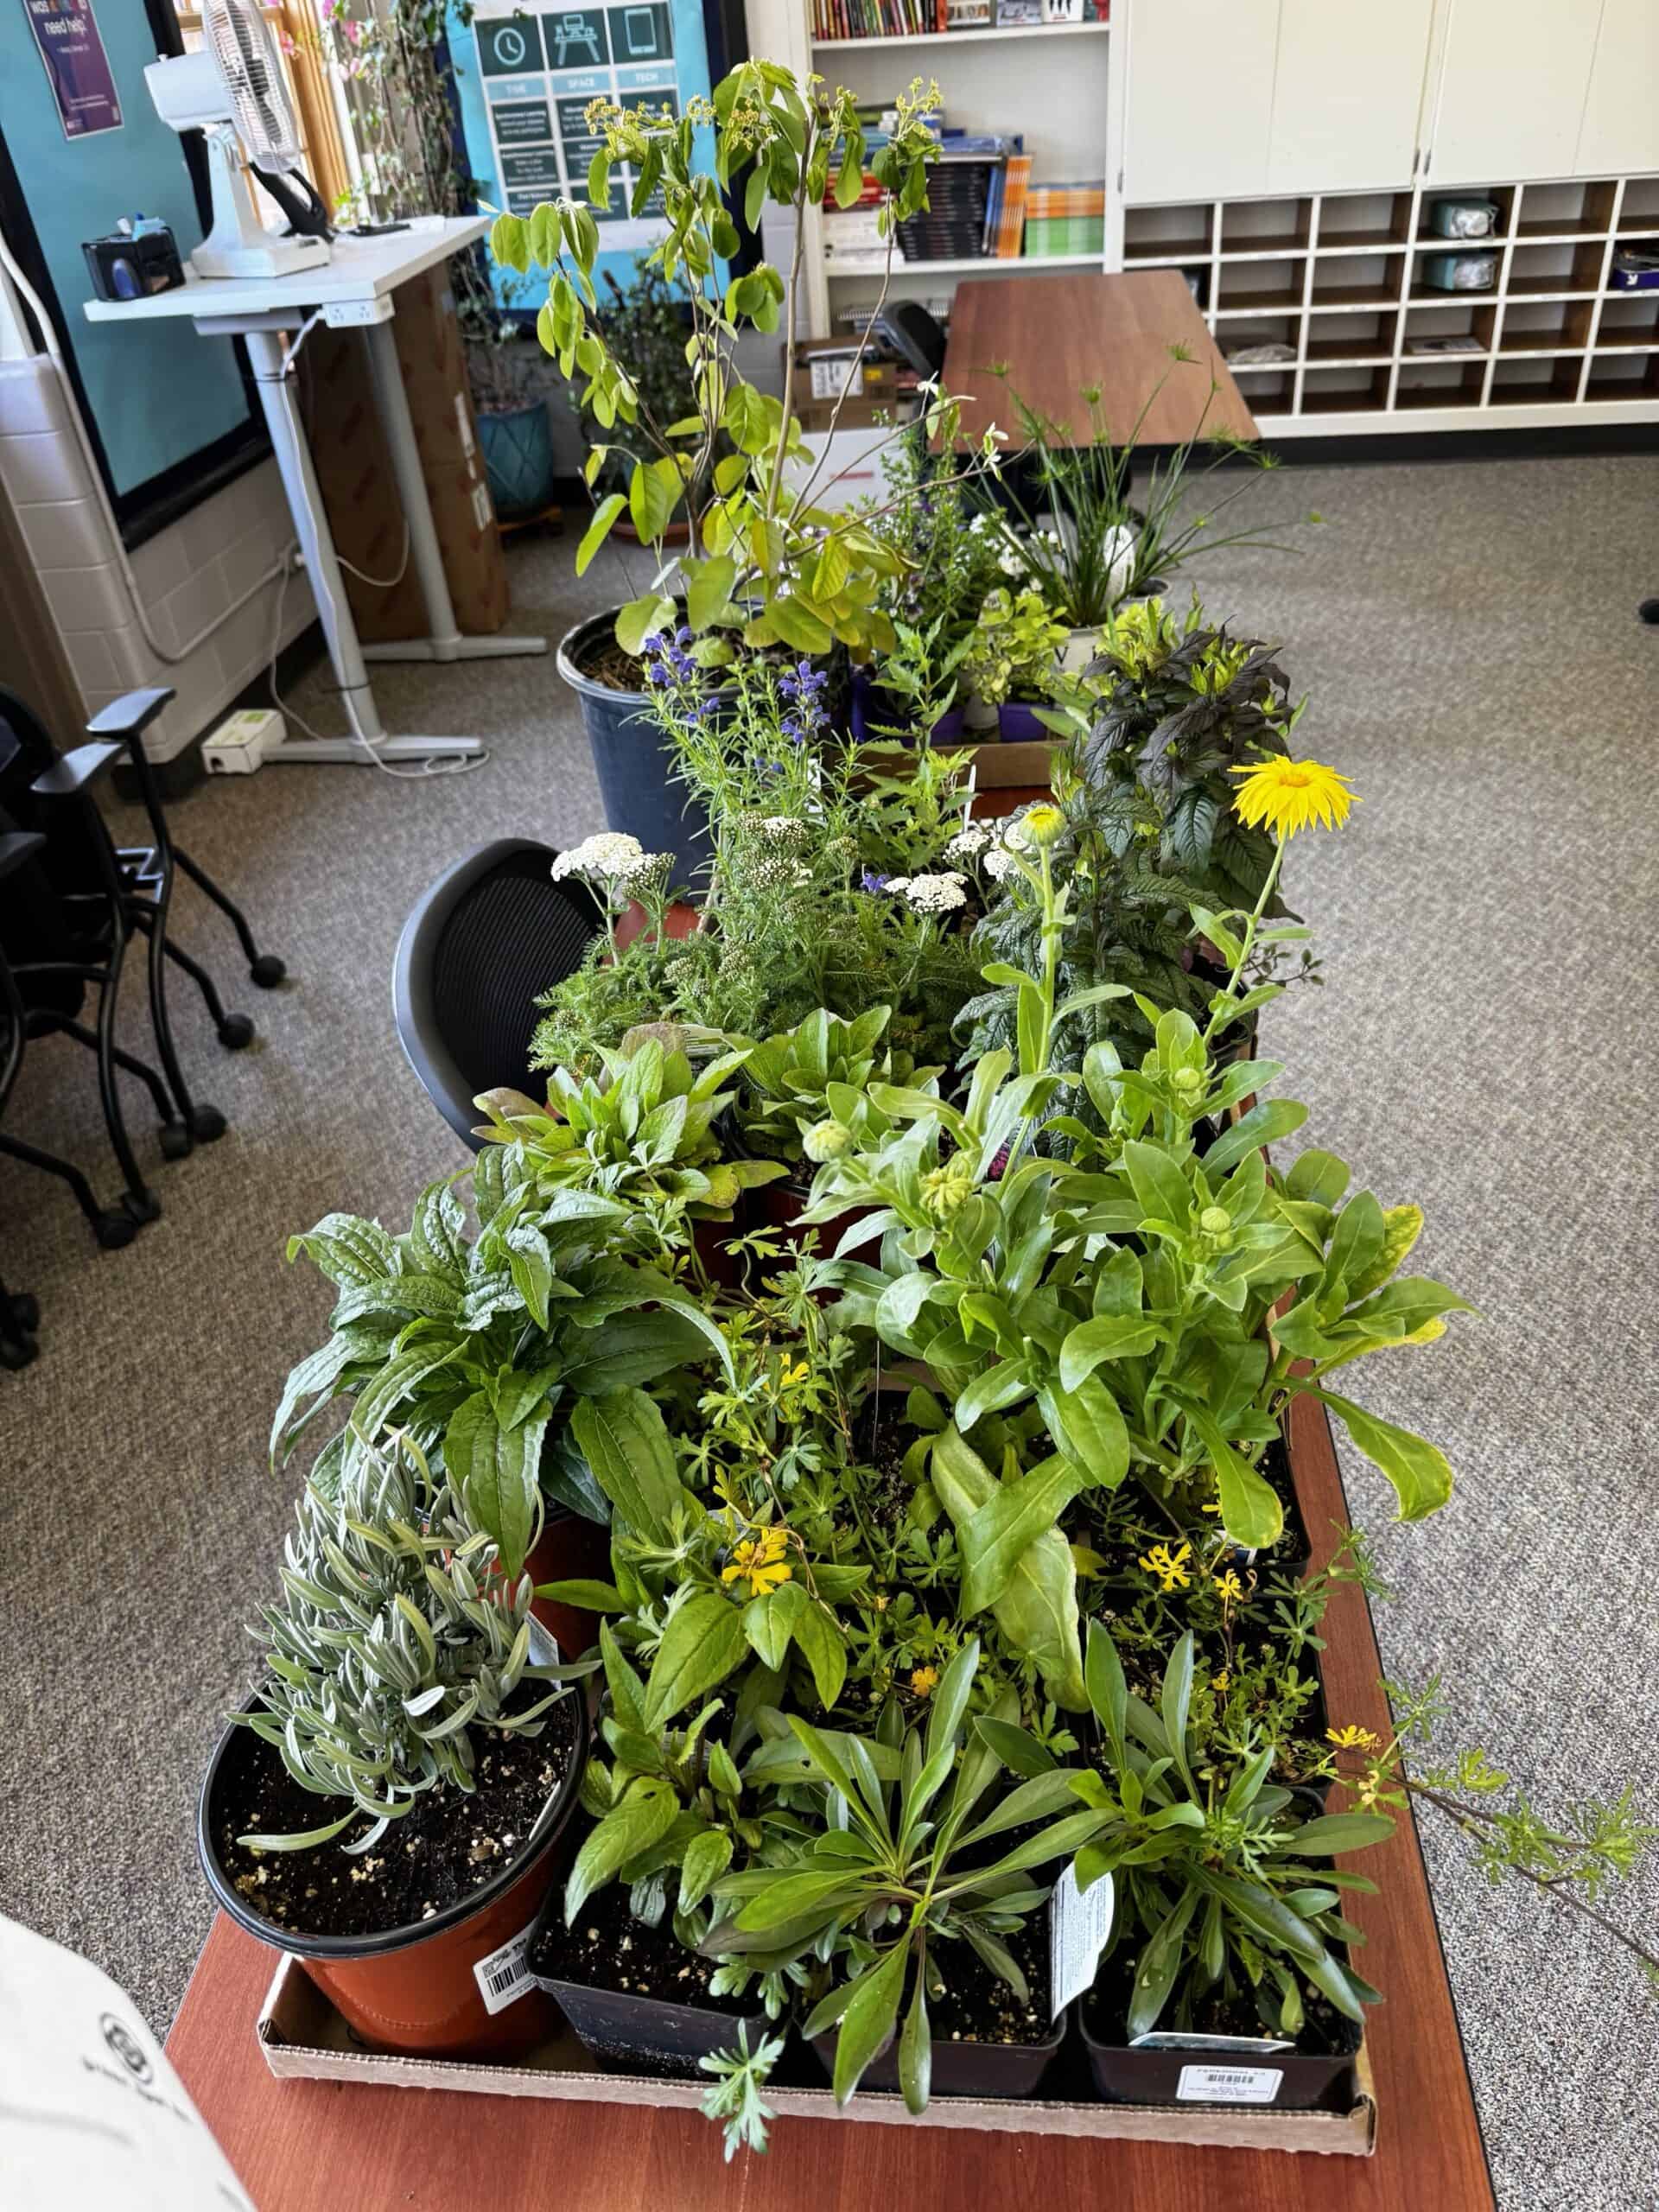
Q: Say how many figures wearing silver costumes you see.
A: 0